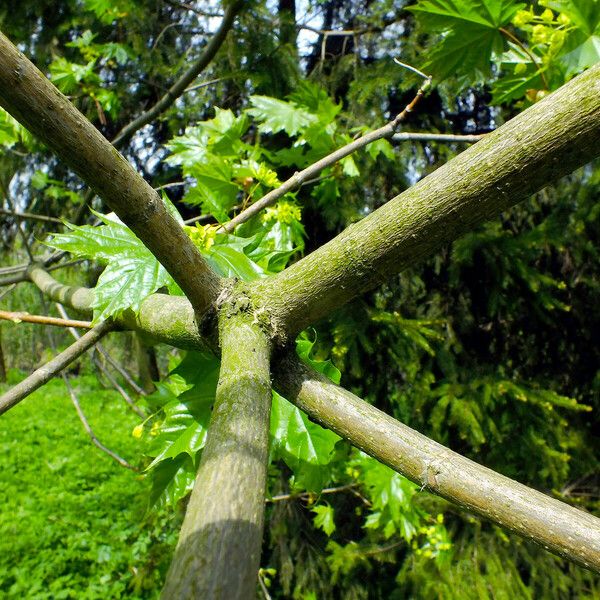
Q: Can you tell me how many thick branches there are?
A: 5